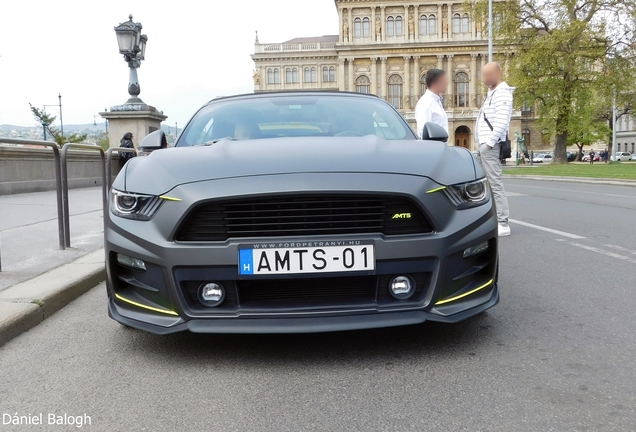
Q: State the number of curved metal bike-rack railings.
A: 3